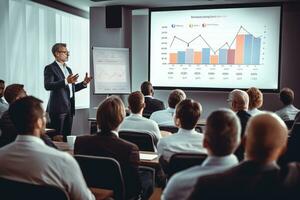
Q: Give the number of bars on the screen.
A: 11